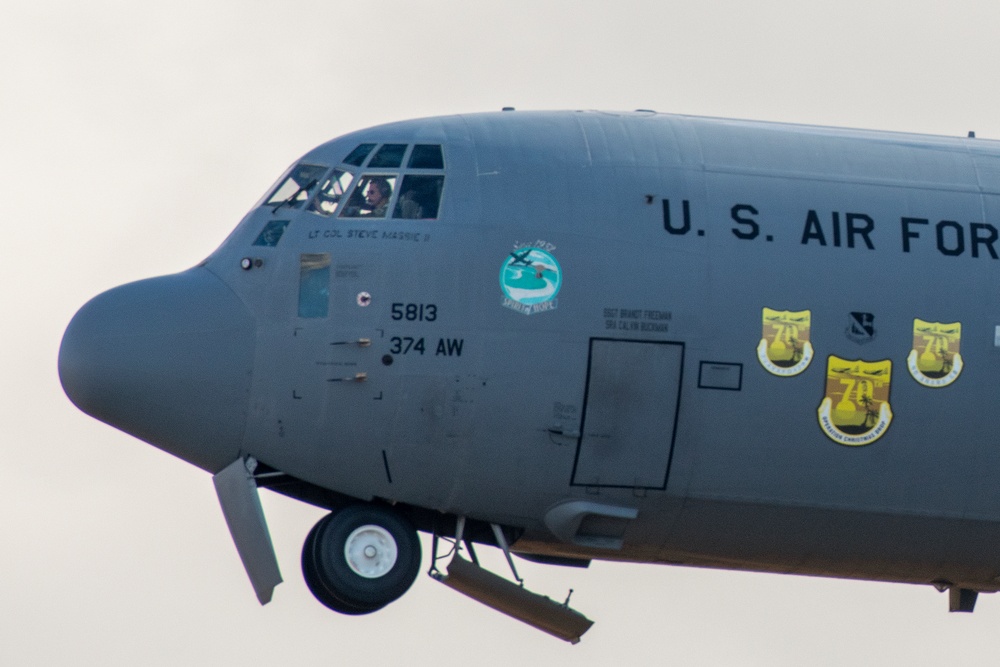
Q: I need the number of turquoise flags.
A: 0